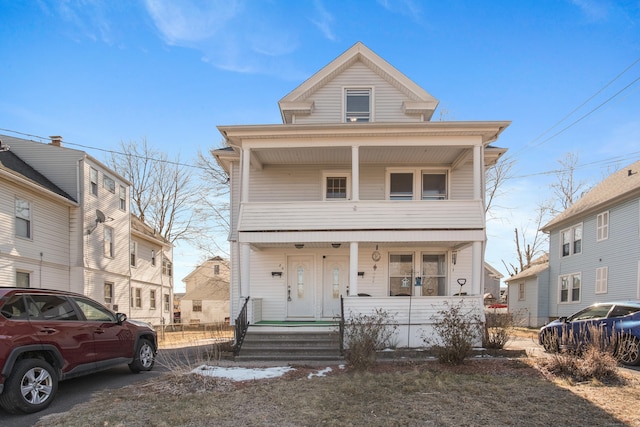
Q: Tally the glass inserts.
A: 2